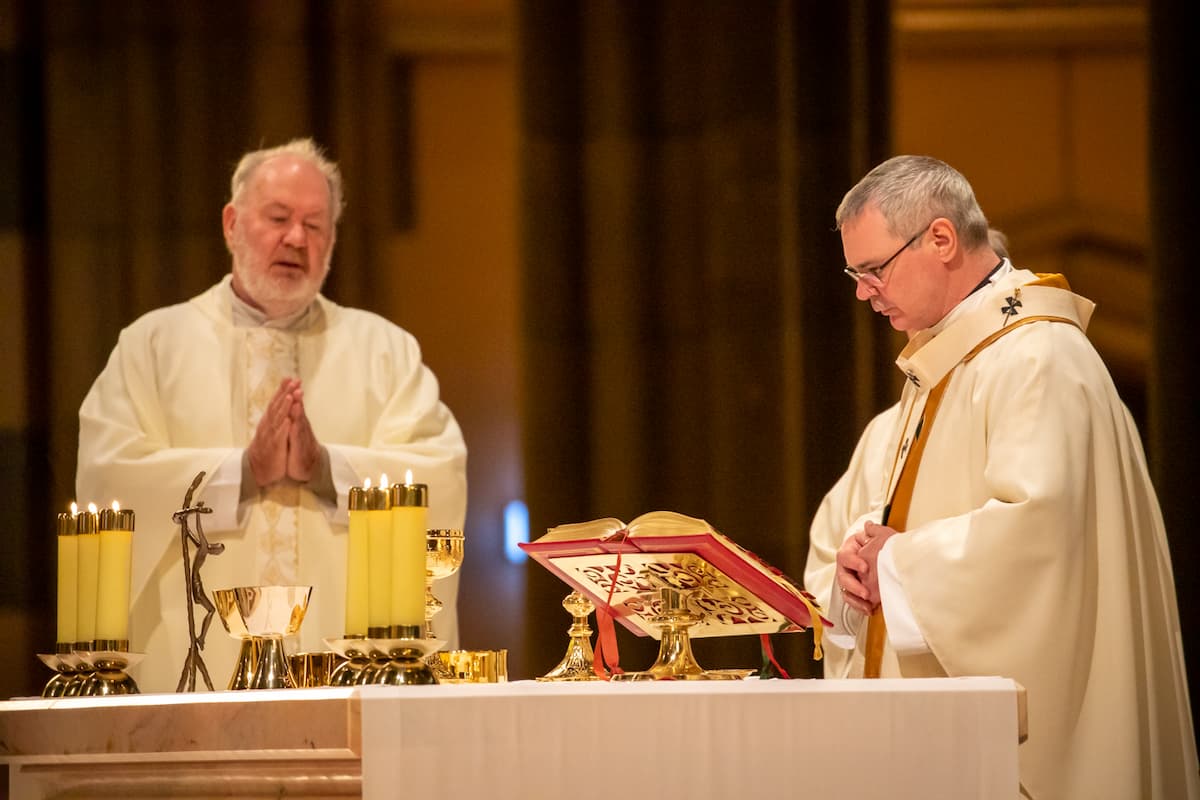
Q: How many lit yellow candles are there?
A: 6